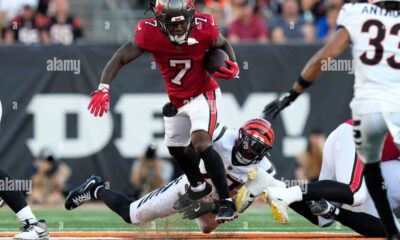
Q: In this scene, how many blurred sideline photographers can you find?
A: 3